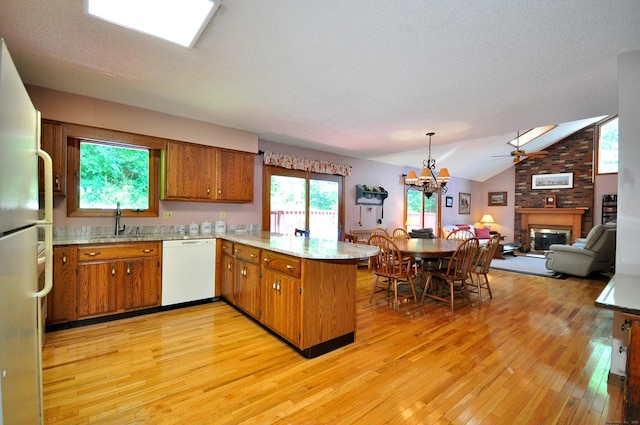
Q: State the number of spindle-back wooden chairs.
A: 6